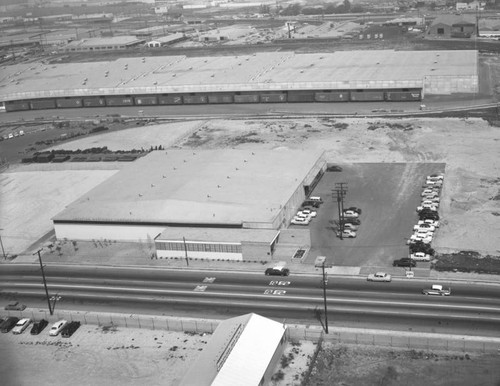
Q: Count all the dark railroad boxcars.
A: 15